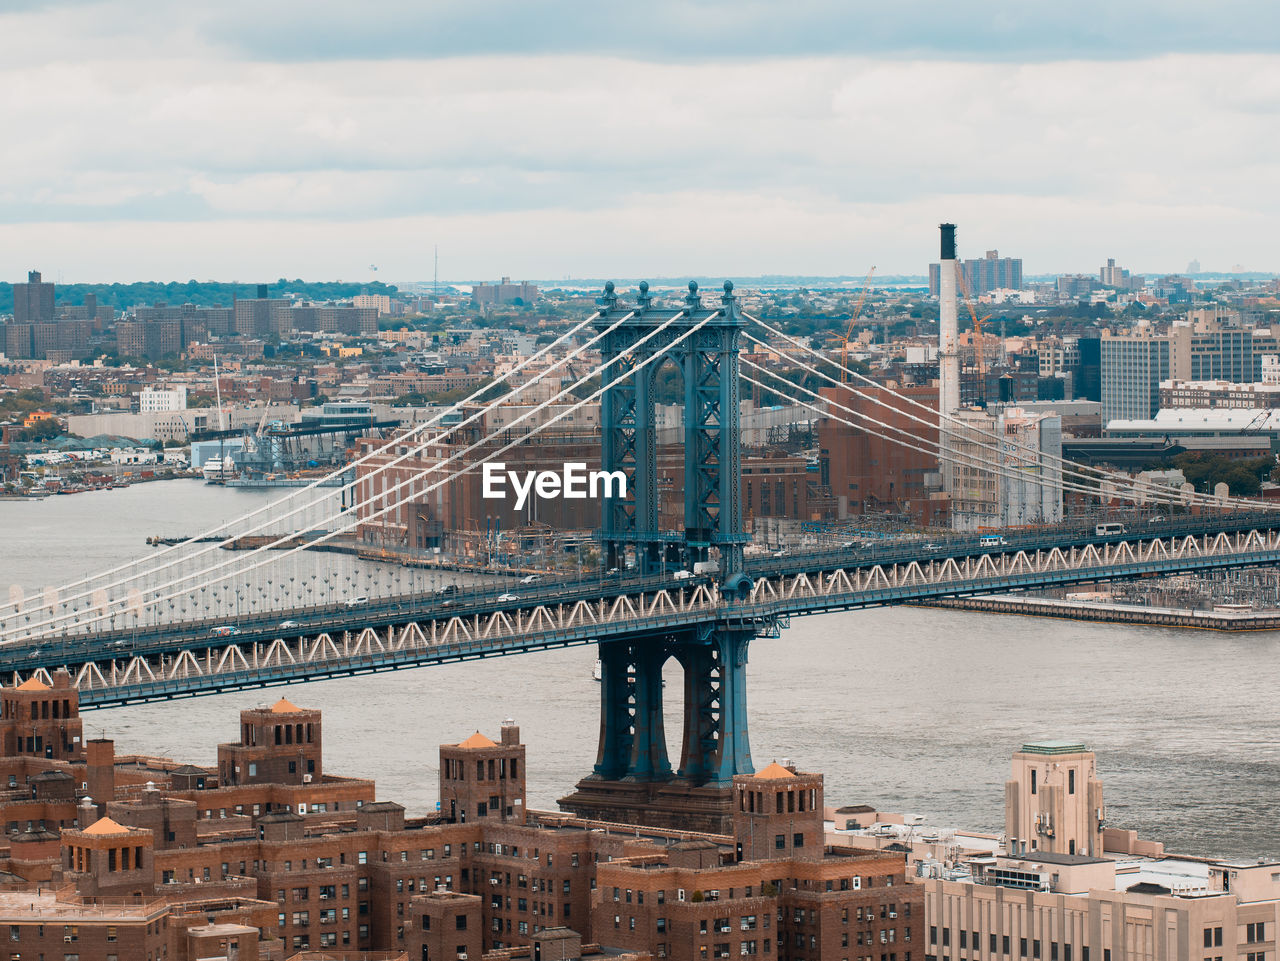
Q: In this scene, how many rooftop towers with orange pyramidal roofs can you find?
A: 5